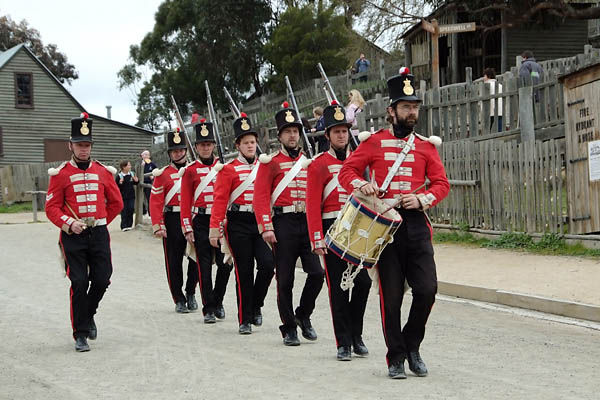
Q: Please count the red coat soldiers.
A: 7